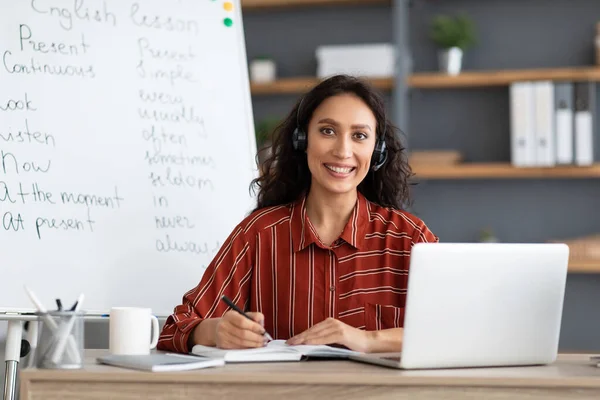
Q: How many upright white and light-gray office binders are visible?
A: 4